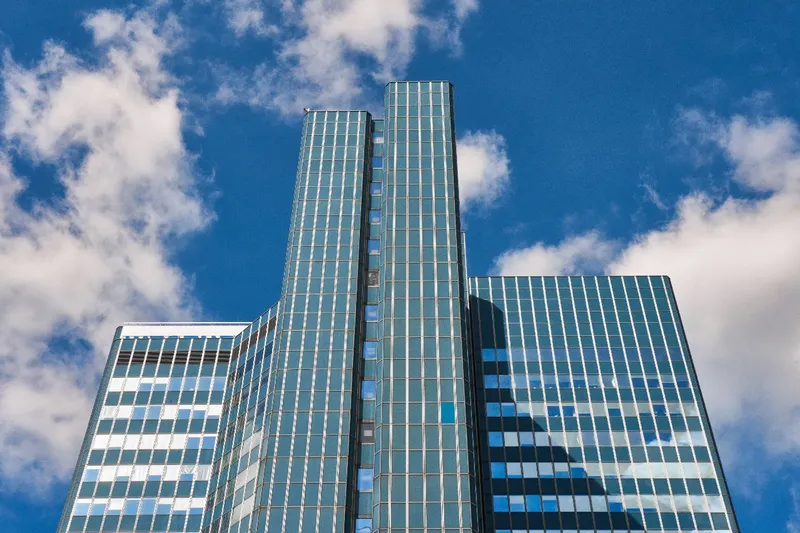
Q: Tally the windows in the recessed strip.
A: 12